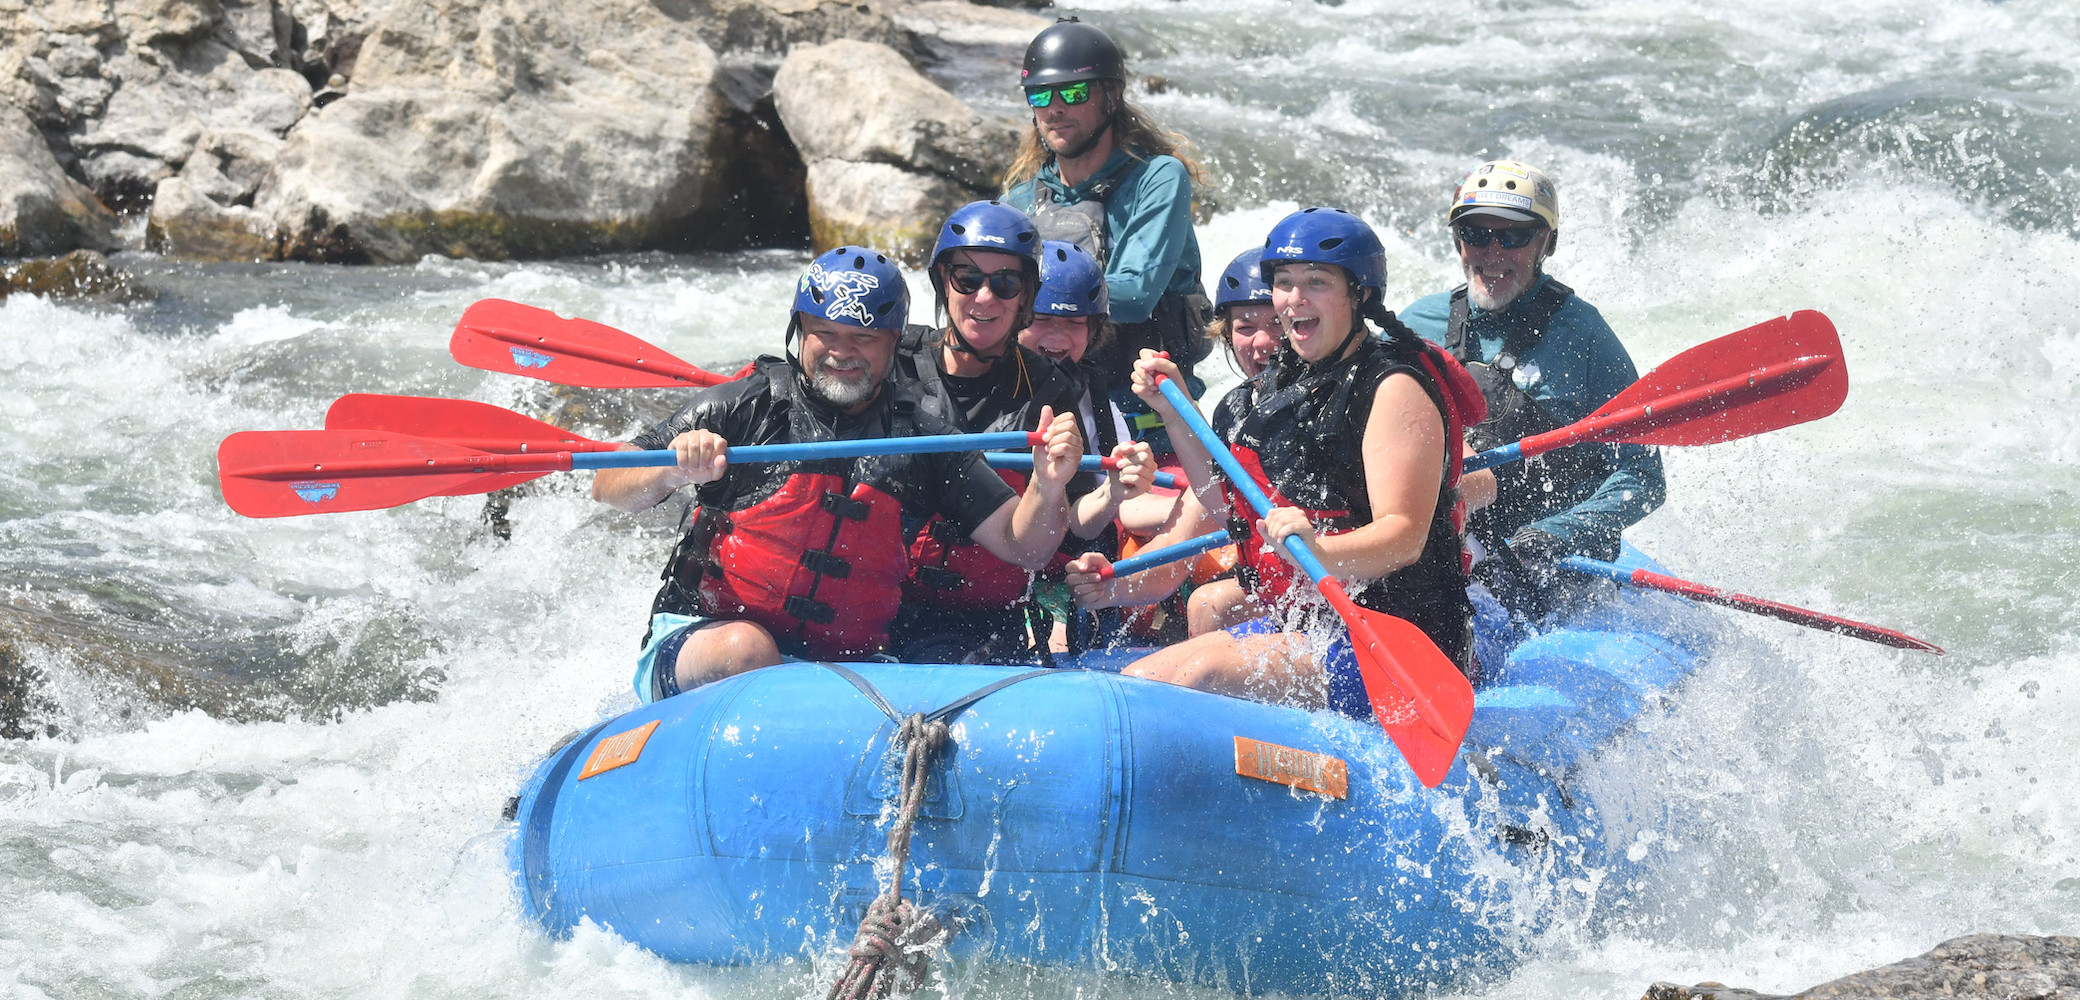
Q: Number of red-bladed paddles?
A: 6